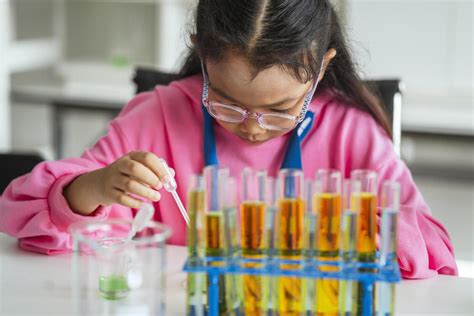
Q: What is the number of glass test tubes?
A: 11